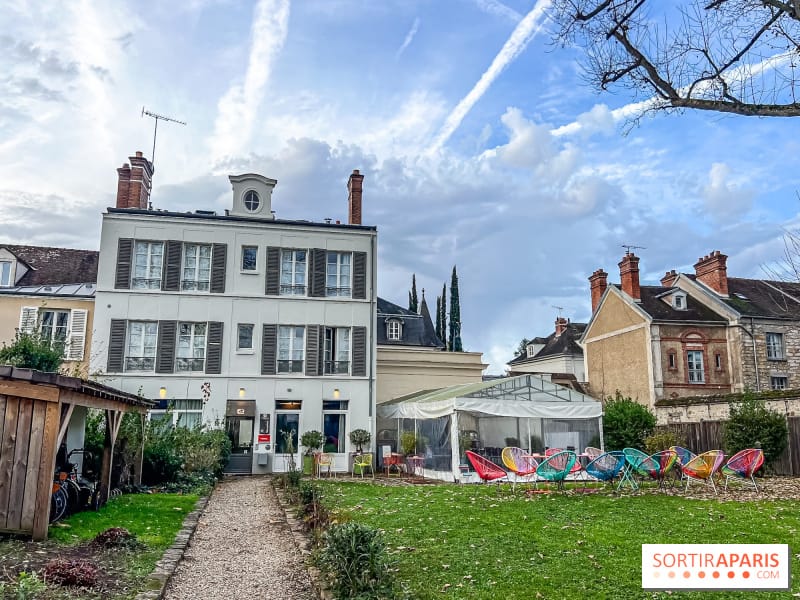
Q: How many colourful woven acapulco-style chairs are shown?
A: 11